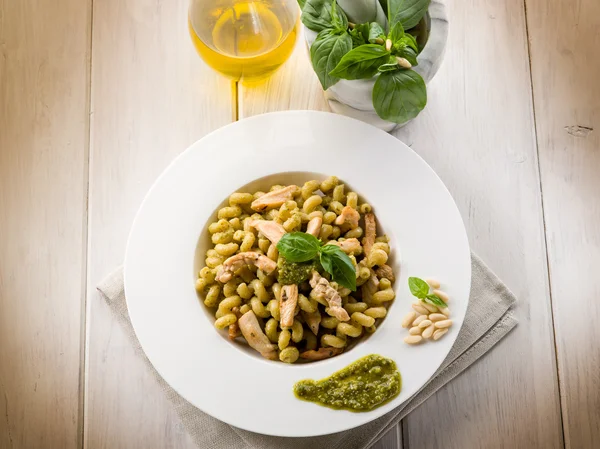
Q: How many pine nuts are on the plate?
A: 14